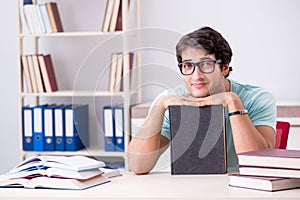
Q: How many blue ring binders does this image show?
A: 7